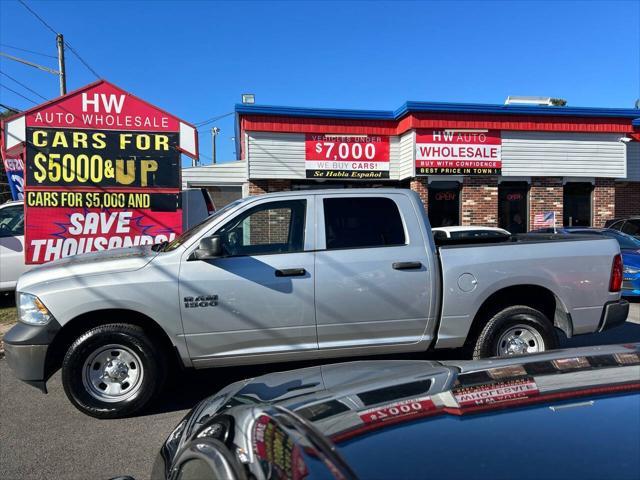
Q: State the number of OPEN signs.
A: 2